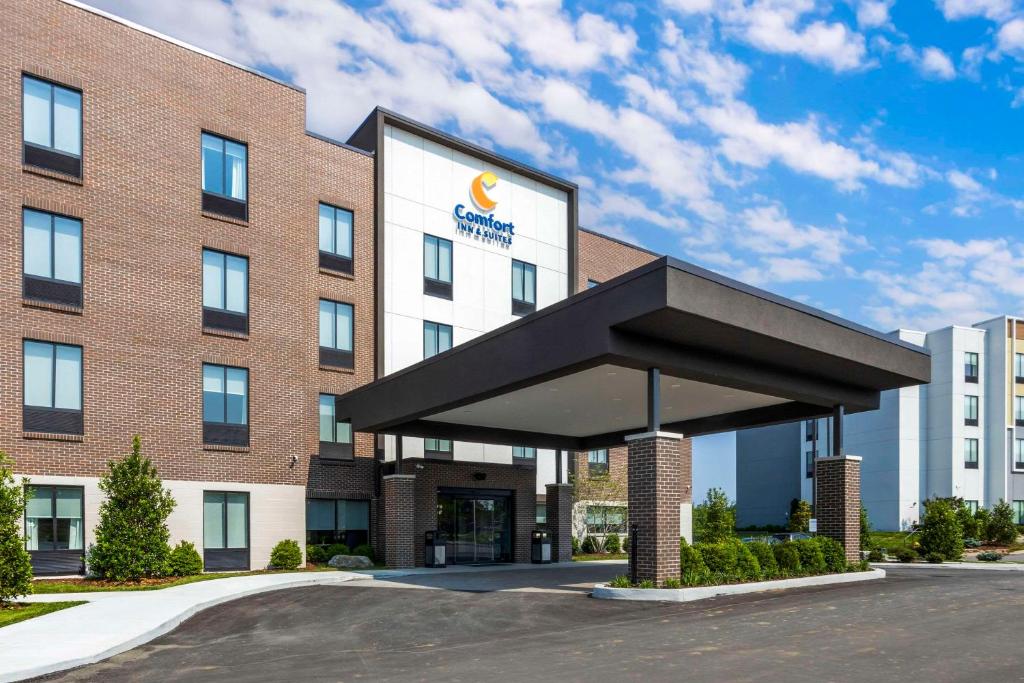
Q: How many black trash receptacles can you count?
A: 2